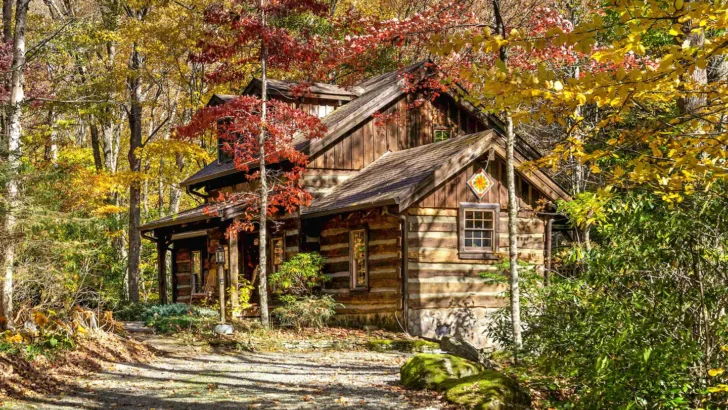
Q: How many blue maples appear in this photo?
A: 0